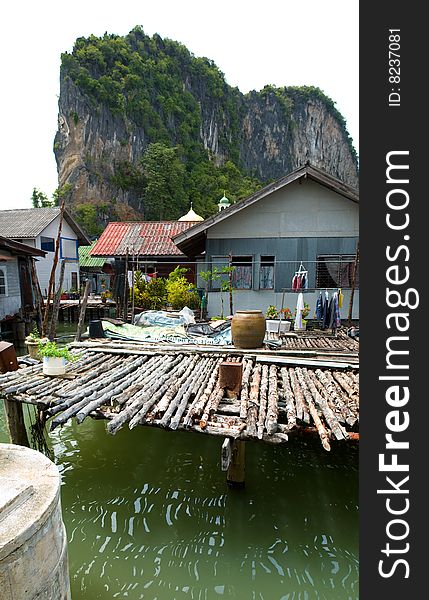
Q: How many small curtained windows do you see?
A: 2